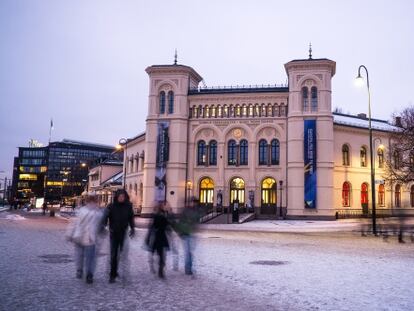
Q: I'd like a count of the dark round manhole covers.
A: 2